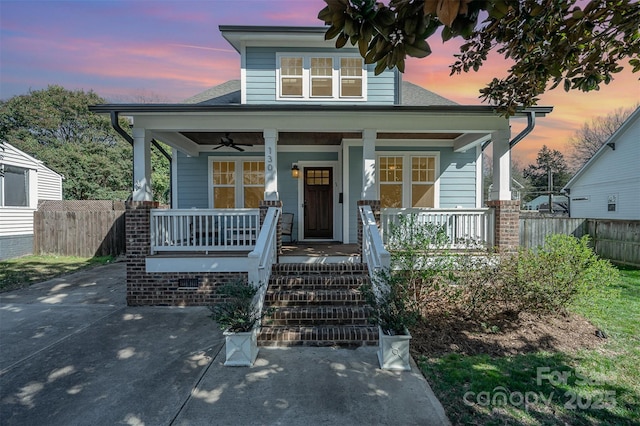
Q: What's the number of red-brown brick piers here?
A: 4